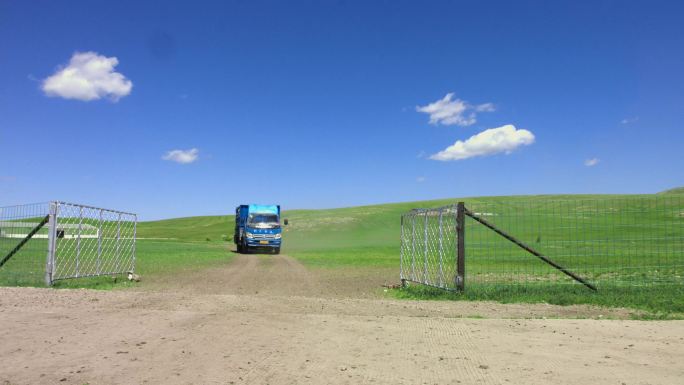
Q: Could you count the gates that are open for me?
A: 2